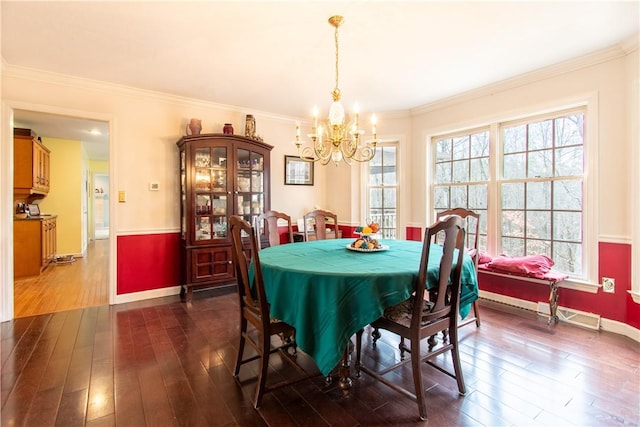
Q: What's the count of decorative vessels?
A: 3